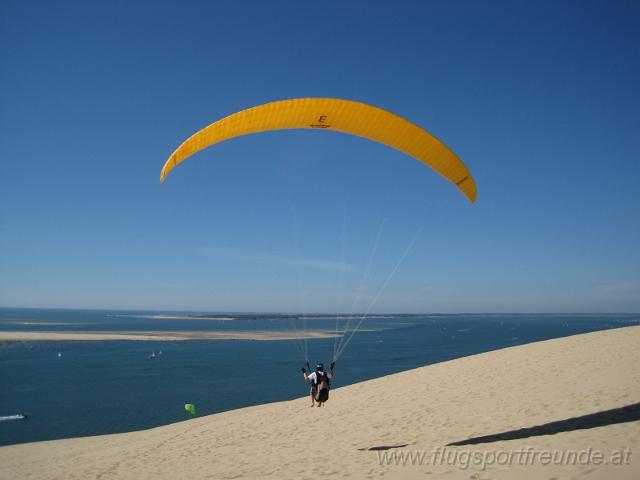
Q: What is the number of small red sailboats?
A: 0